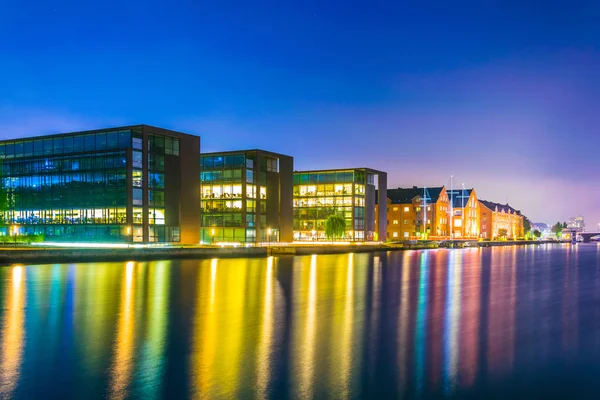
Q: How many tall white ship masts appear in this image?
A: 3